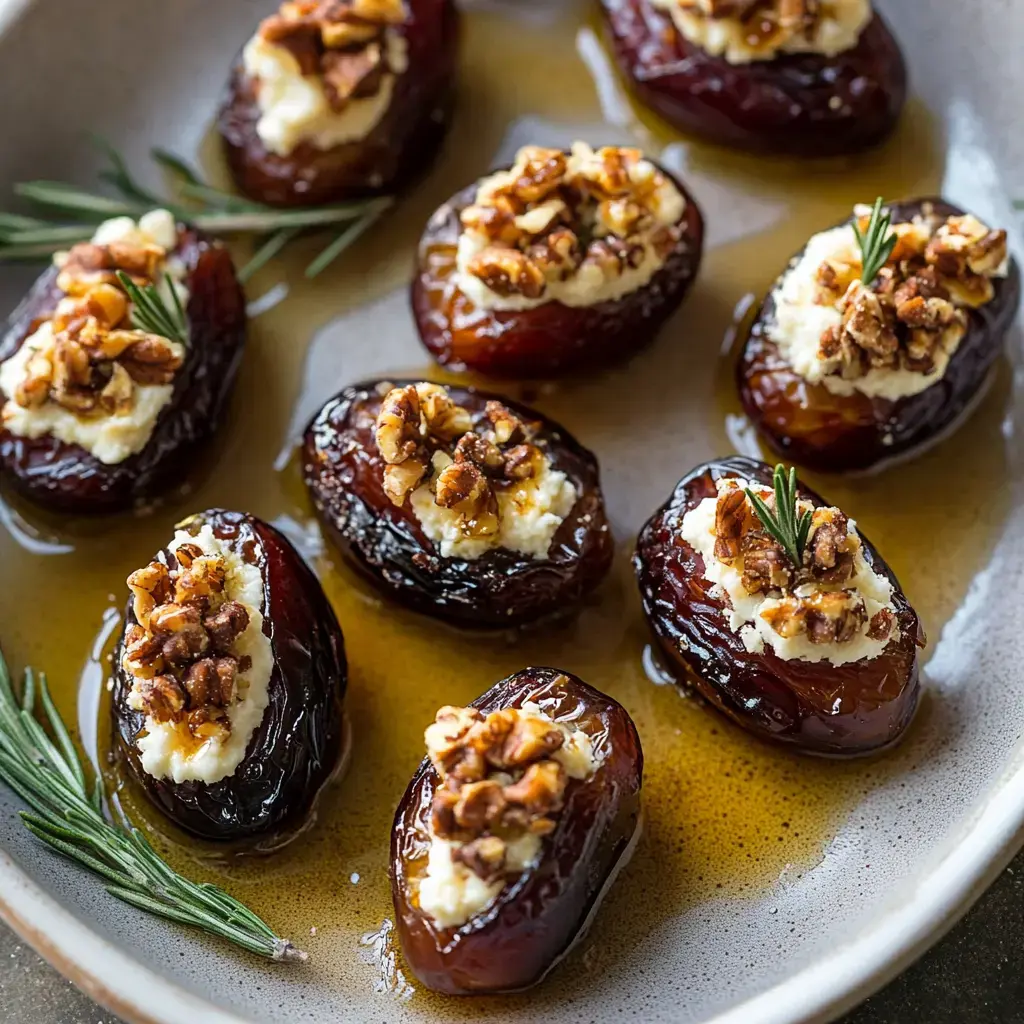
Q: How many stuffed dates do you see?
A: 9